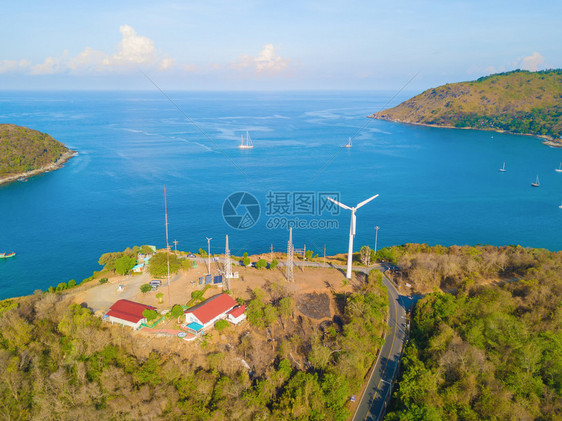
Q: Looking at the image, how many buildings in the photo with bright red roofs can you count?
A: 3